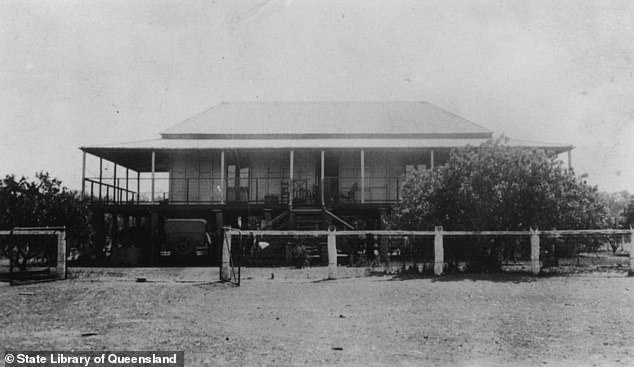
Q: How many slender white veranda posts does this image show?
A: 8